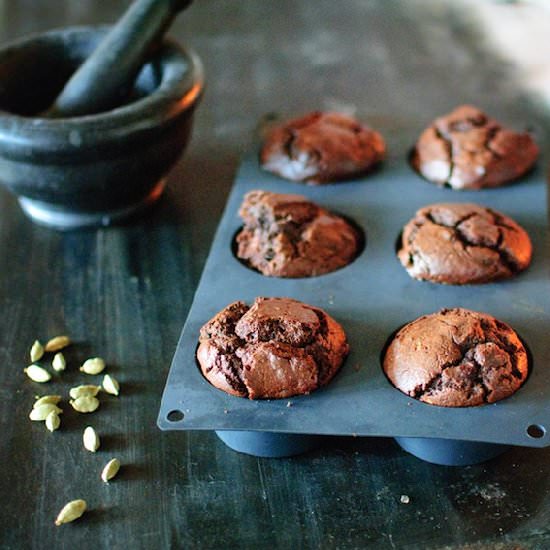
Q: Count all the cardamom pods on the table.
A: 14